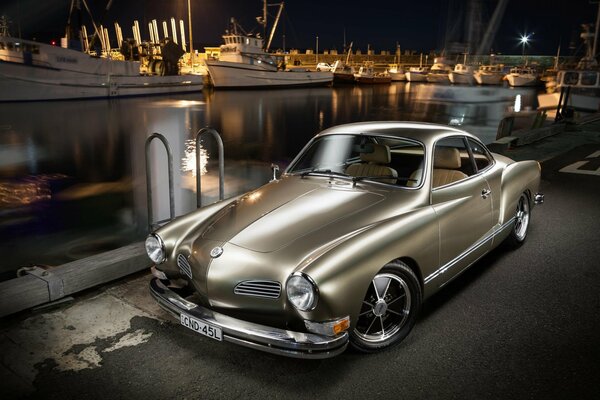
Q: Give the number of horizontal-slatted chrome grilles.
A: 2